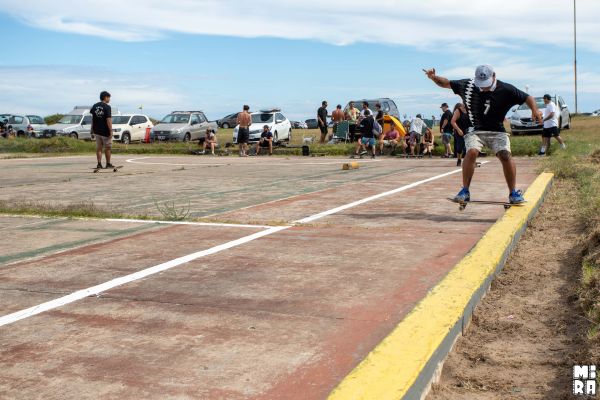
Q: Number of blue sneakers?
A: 2